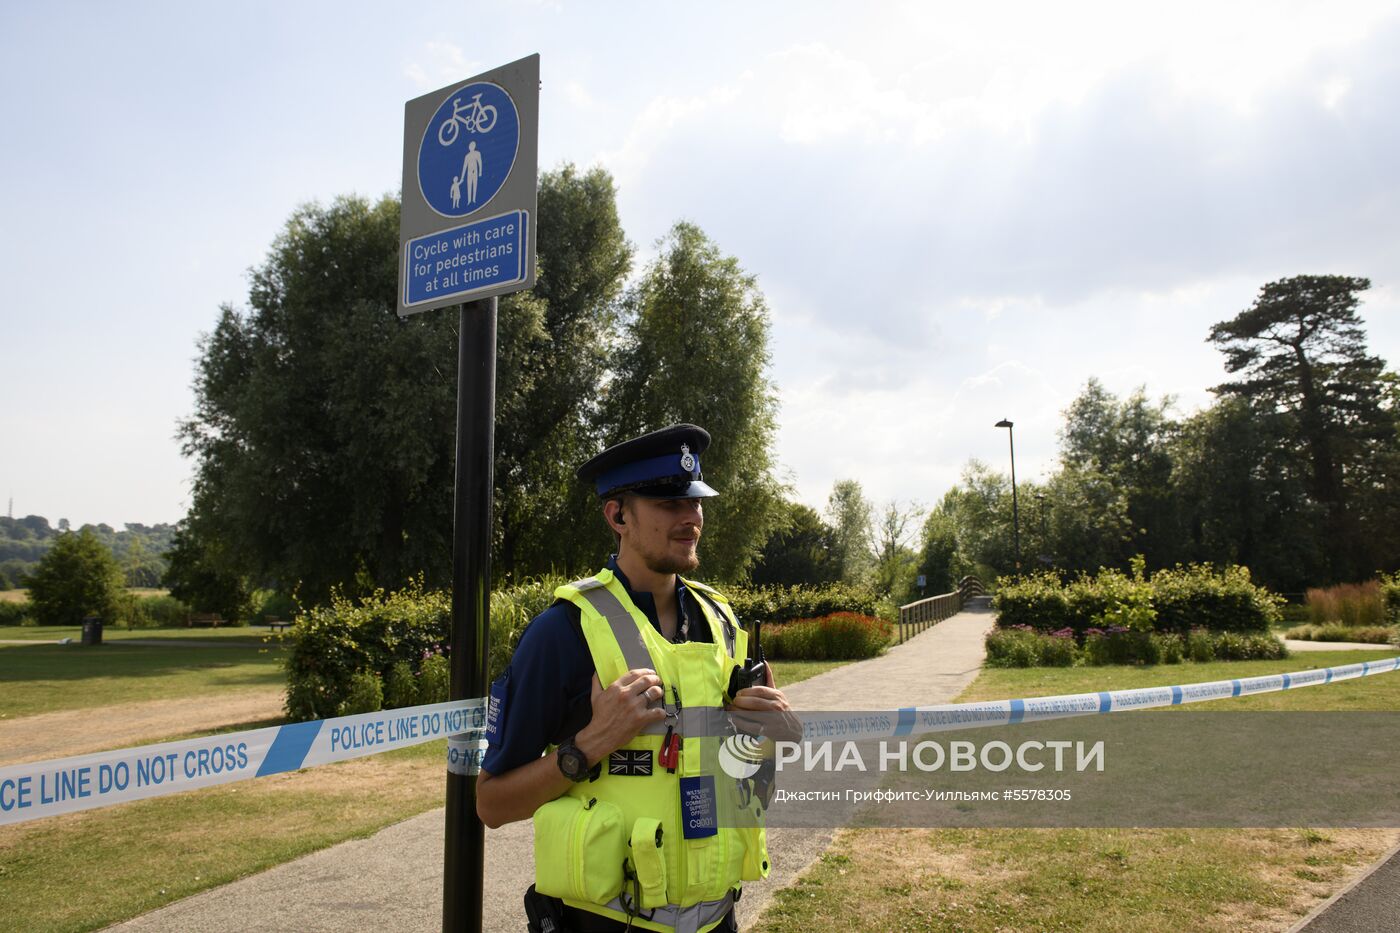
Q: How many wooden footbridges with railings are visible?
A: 1